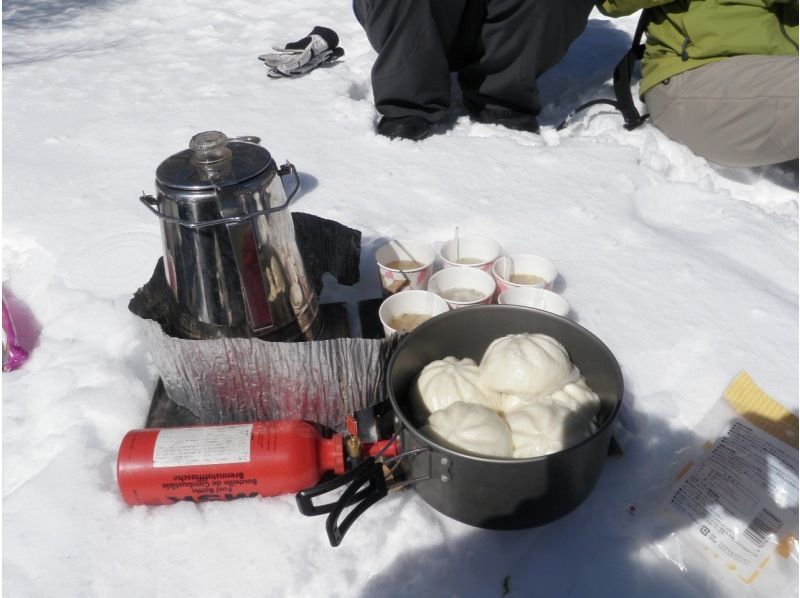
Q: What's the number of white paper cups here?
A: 6